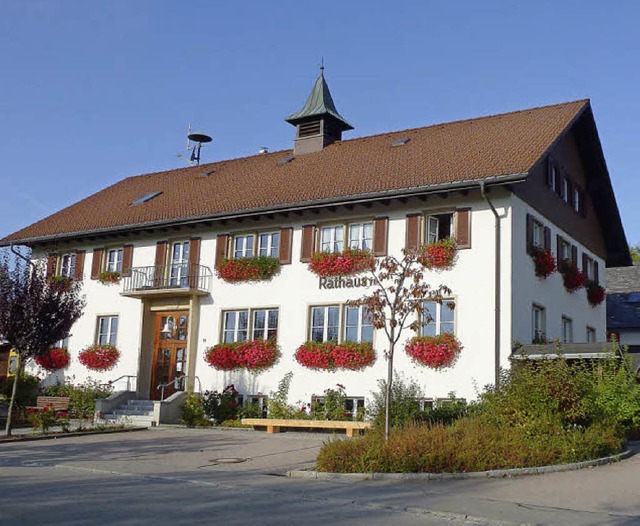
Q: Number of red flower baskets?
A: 13